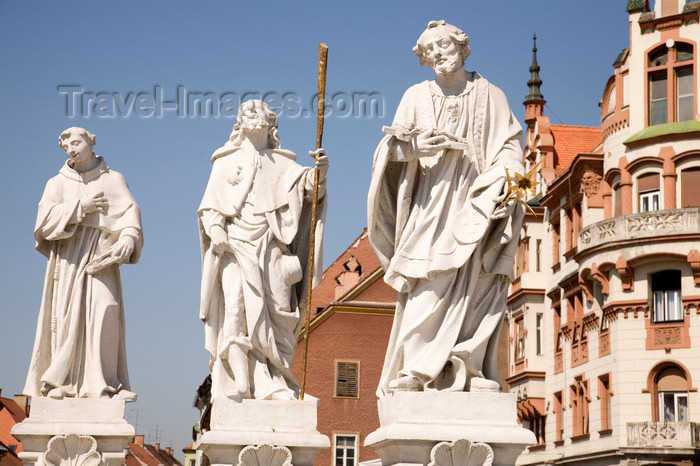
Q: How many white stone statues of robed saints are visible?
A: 3